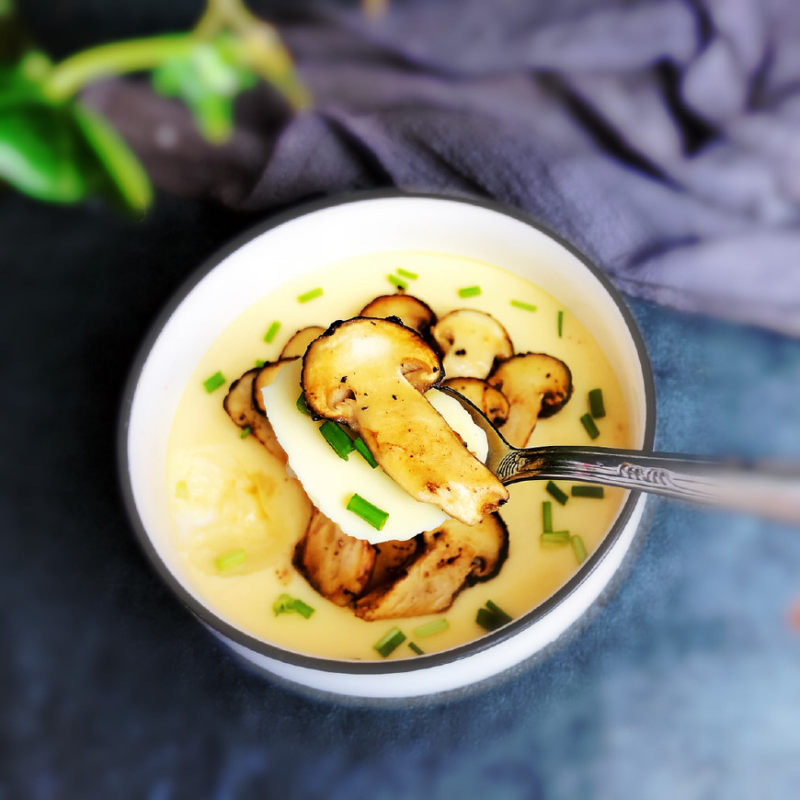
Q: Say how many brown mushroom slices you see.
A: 11